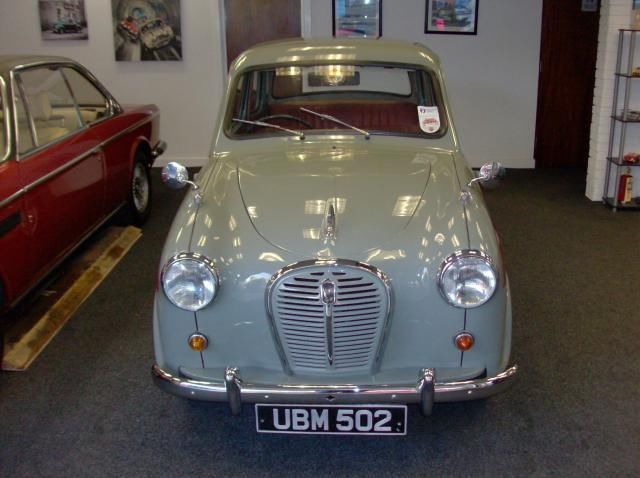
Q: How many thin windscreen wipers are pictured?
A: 2